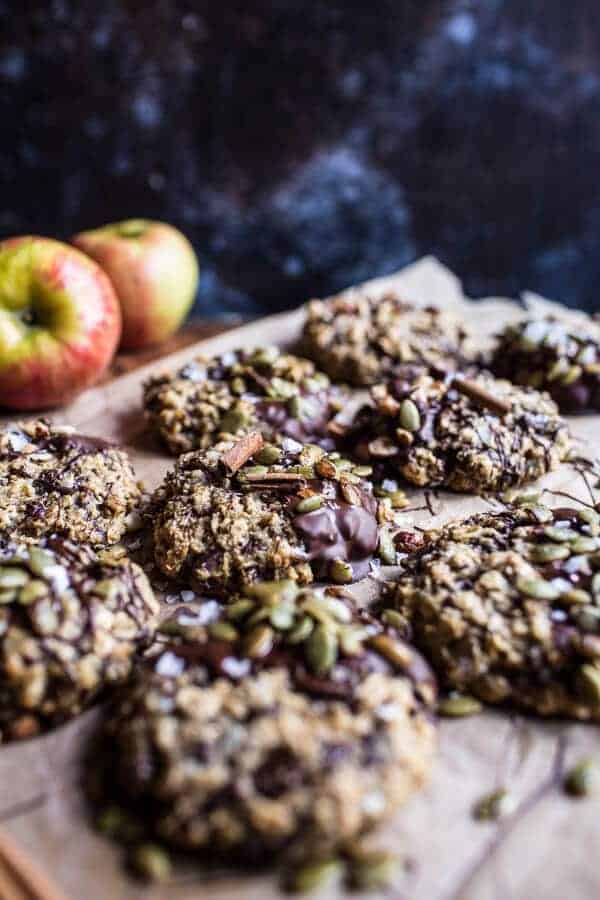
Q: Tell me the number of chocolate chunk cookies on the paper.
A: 9